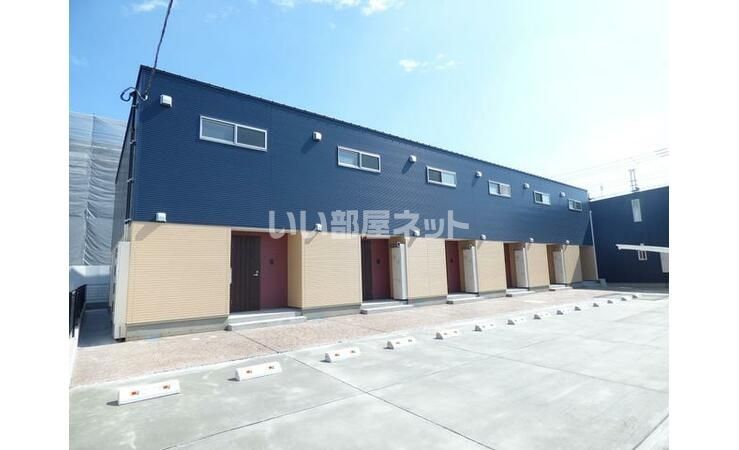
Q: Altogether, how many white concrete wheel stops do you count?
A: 14